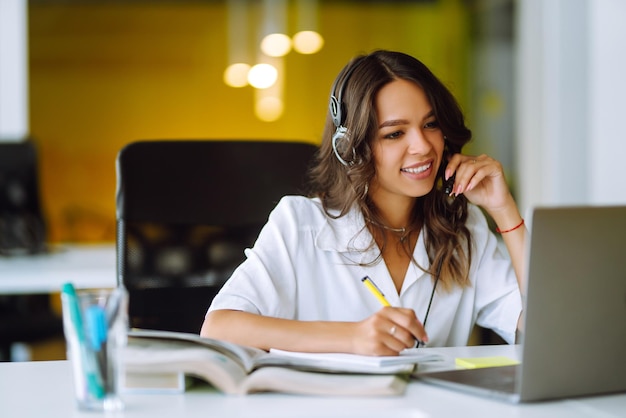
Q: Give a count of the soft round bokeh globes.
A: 5